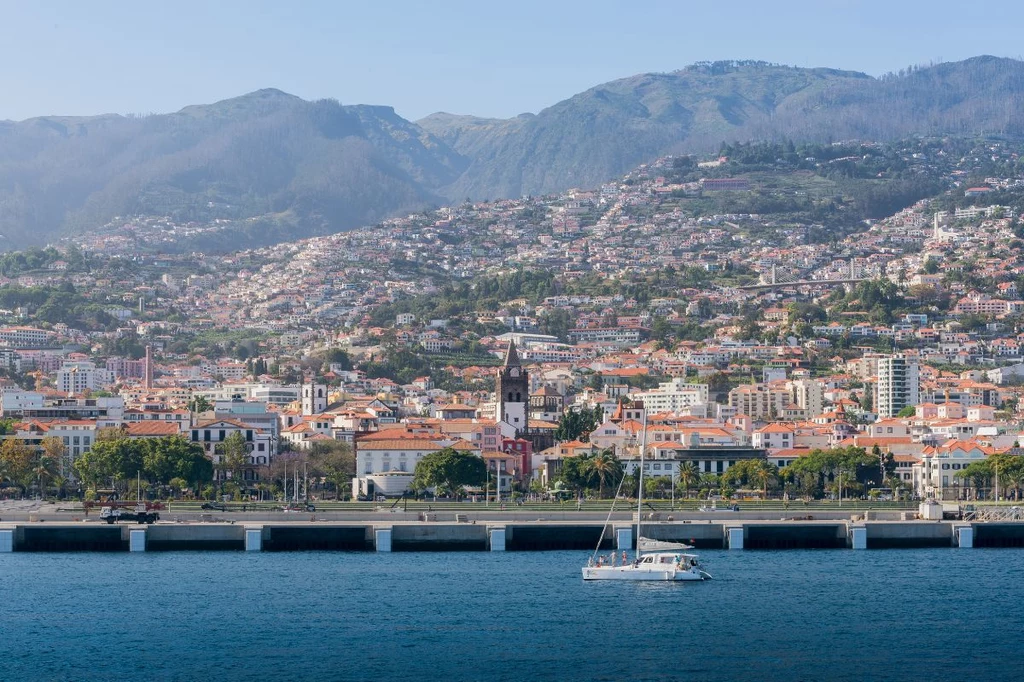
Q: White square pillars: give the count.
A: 9